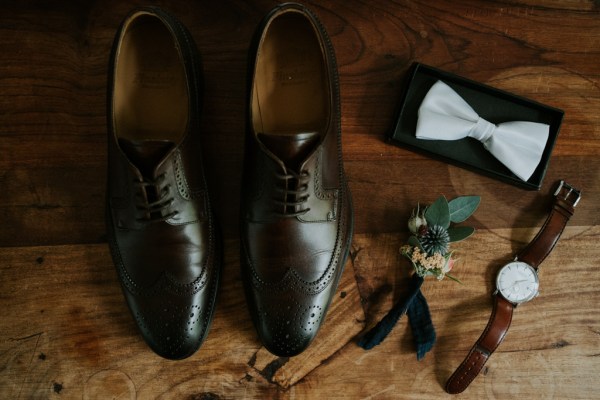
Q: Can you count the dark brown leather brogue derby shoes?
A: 2